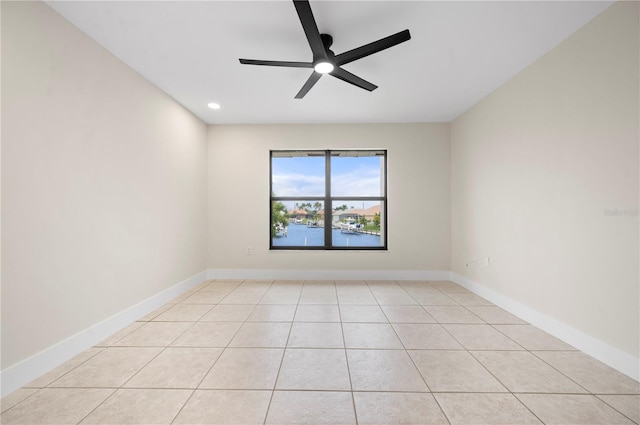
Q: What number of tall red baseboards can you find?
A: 0